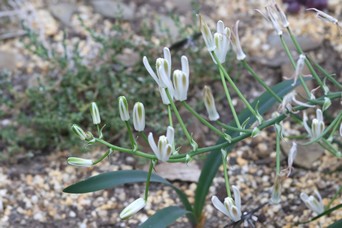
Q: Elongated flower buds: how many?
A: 6